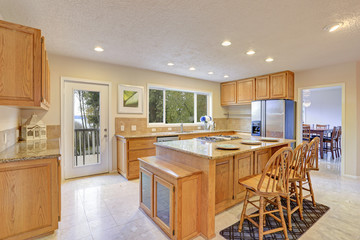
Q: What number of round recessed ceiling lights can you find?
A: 9